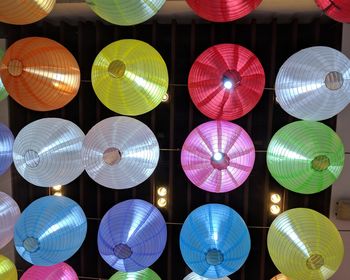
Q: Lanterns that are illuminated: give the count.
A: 2